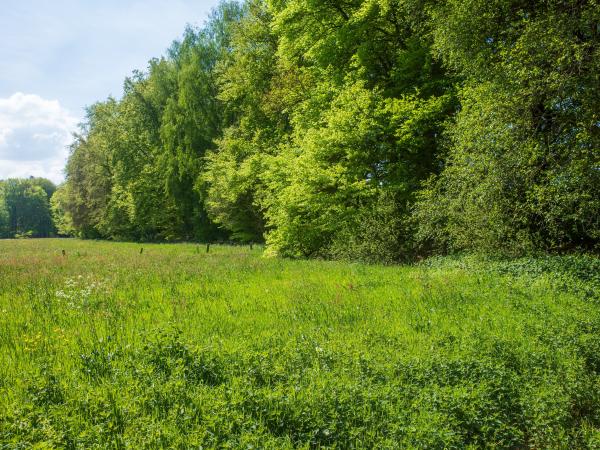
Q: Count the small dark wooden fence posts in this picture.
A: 4